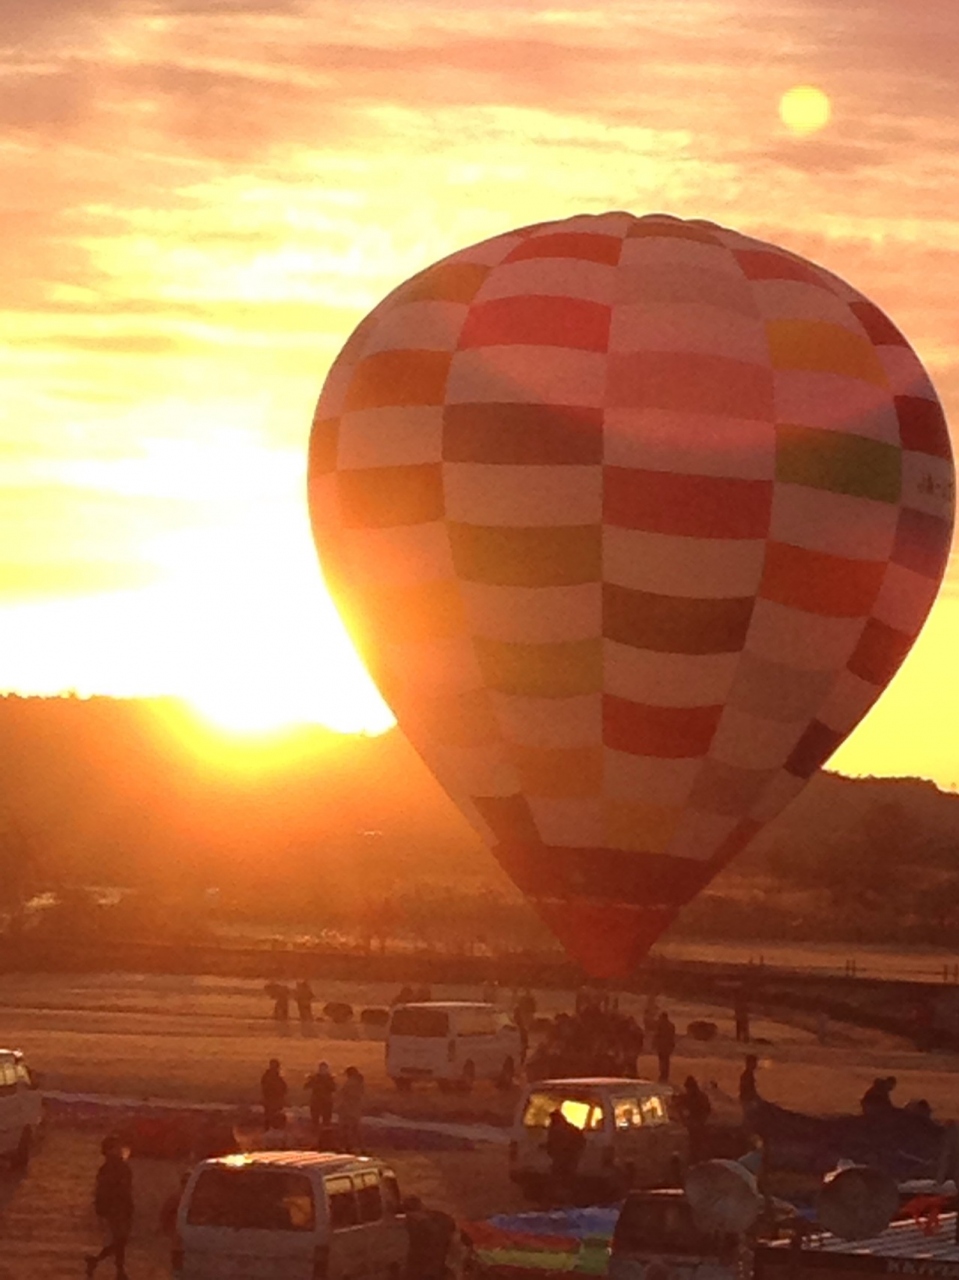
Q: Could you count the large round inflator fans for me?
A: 2